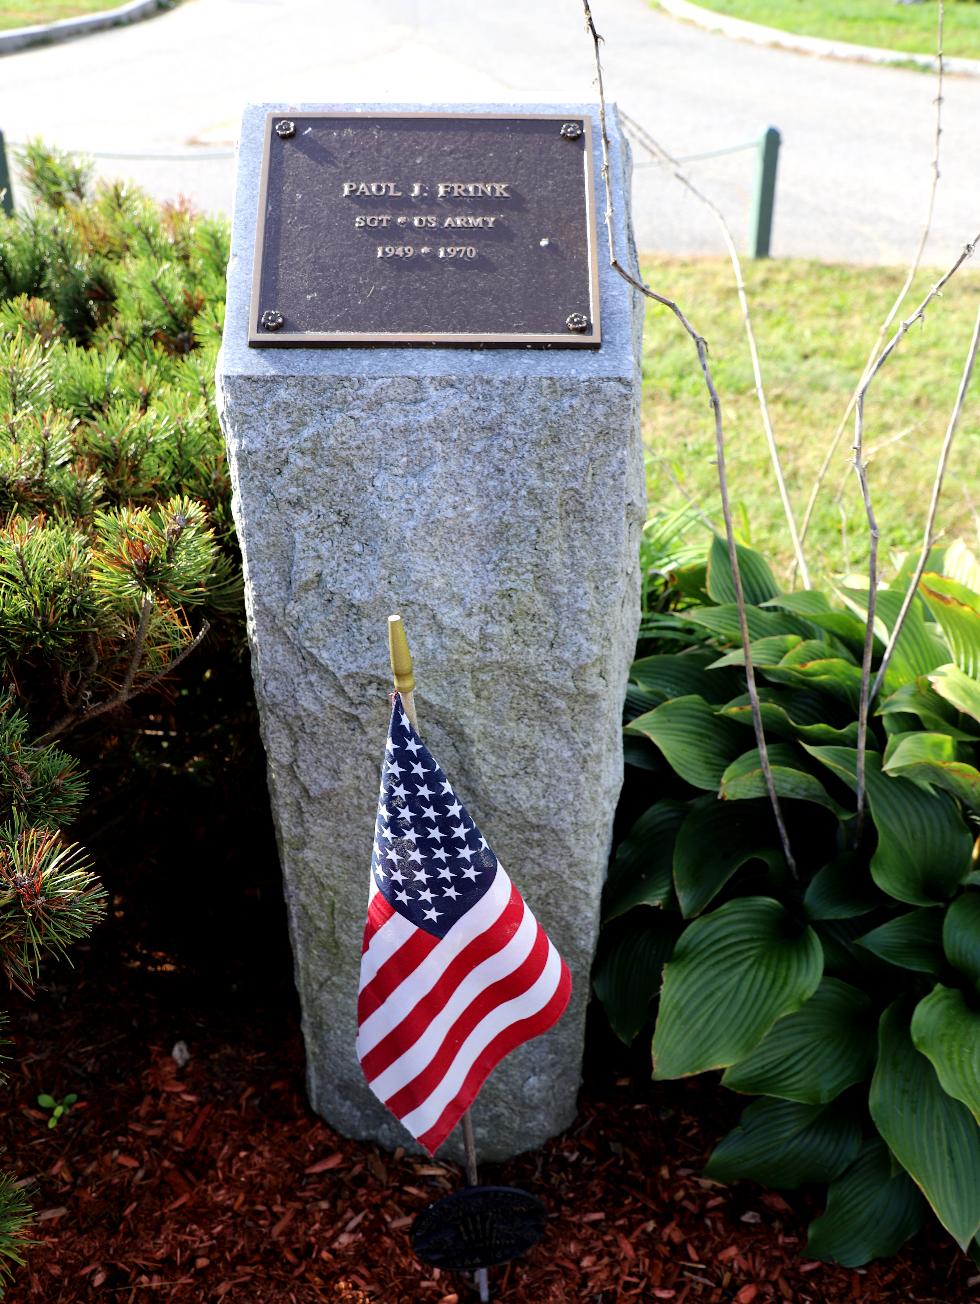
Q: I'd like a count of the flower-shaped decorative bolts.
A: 4